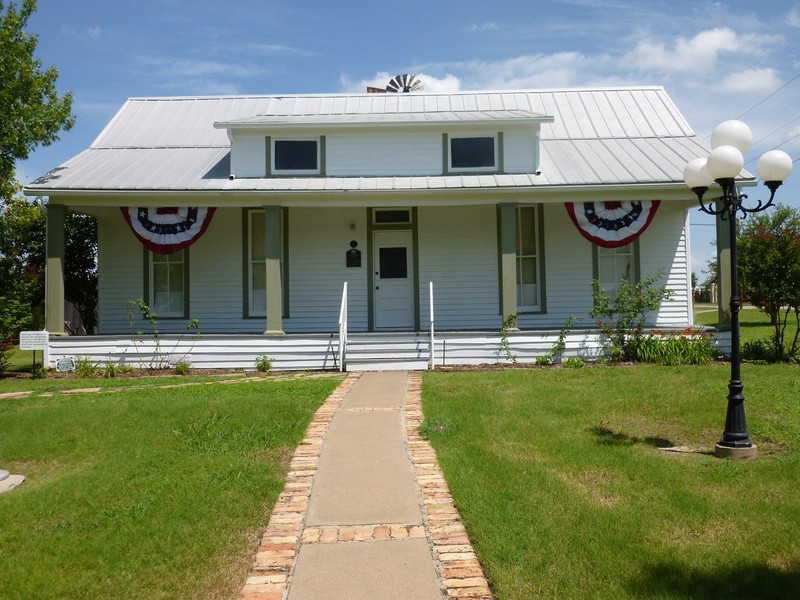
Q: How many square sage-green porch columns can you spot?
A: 4